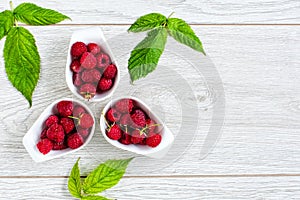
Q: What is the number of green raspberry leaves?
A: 9